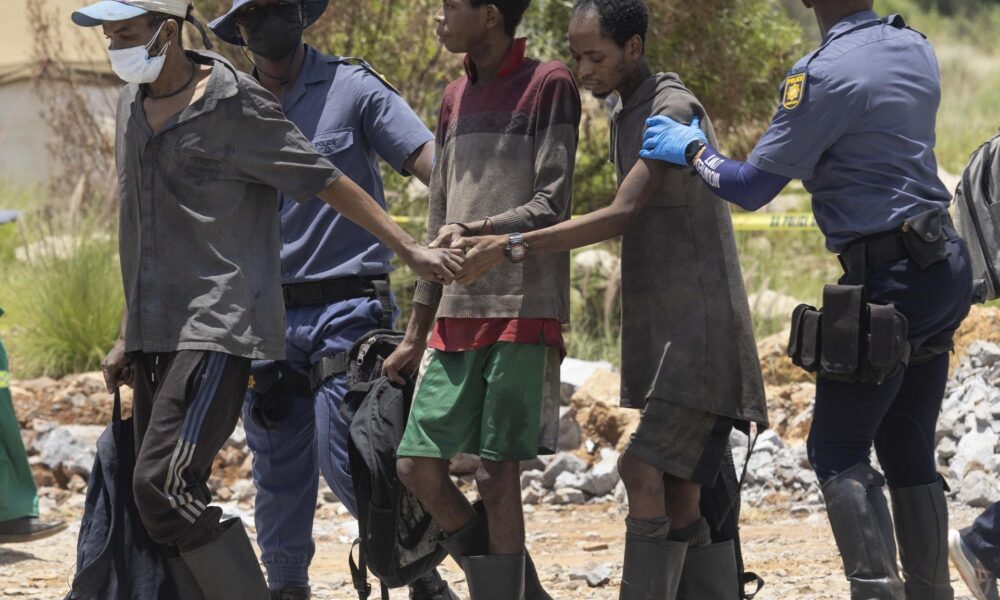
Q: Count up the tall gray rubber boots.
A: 8